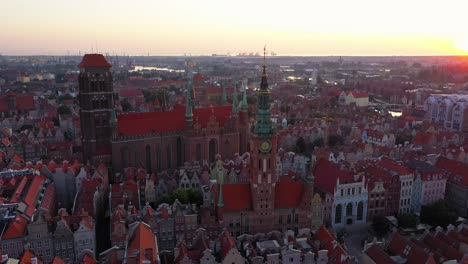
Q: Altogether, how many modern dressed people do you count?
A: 0